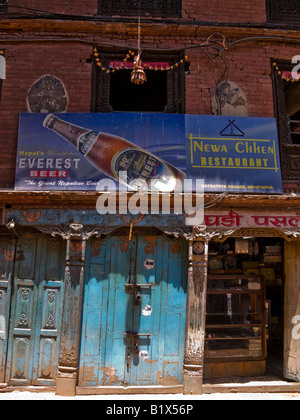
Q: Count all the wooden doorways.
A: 3